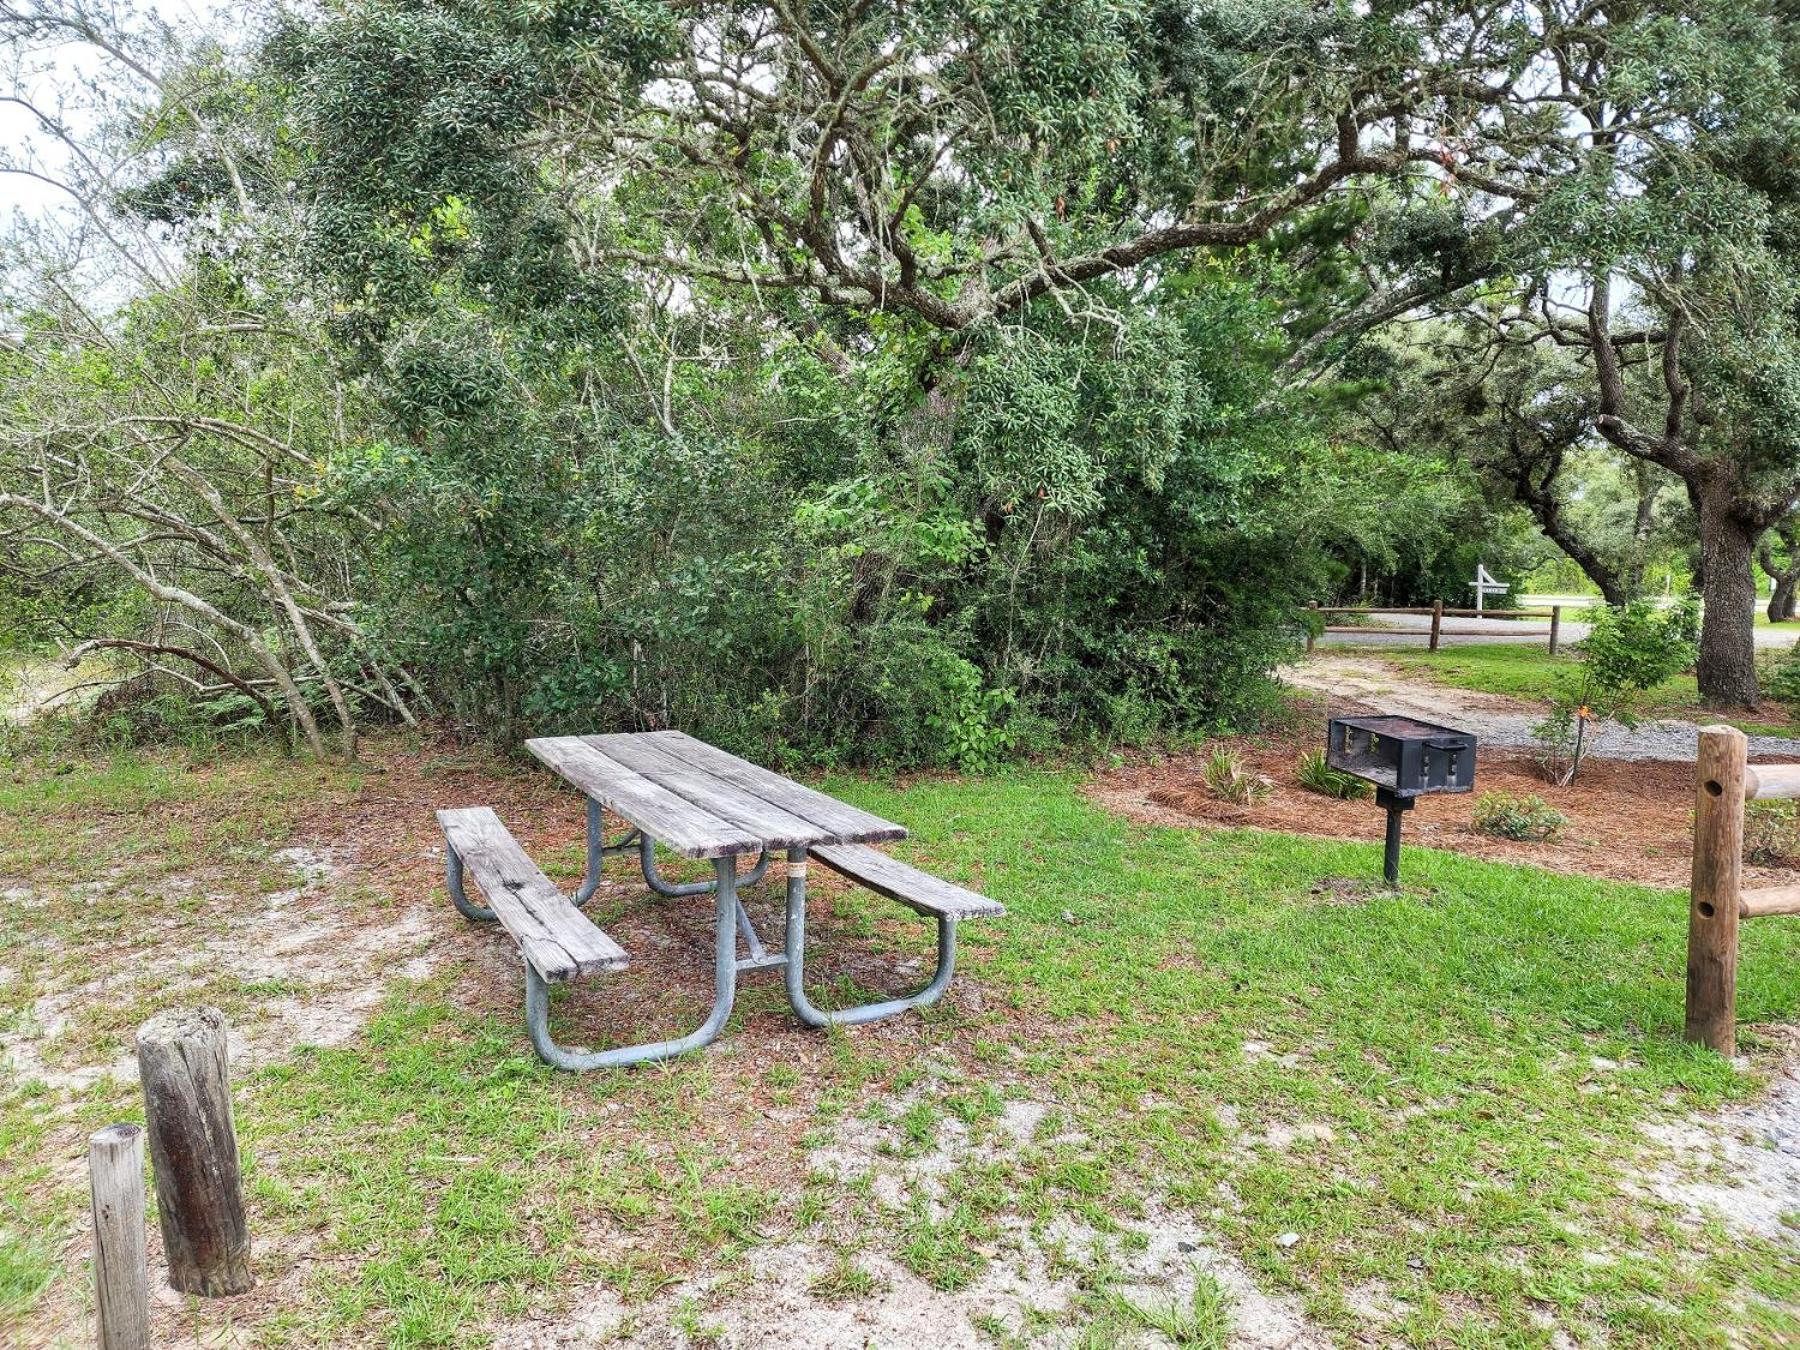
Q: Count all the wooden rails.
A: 6